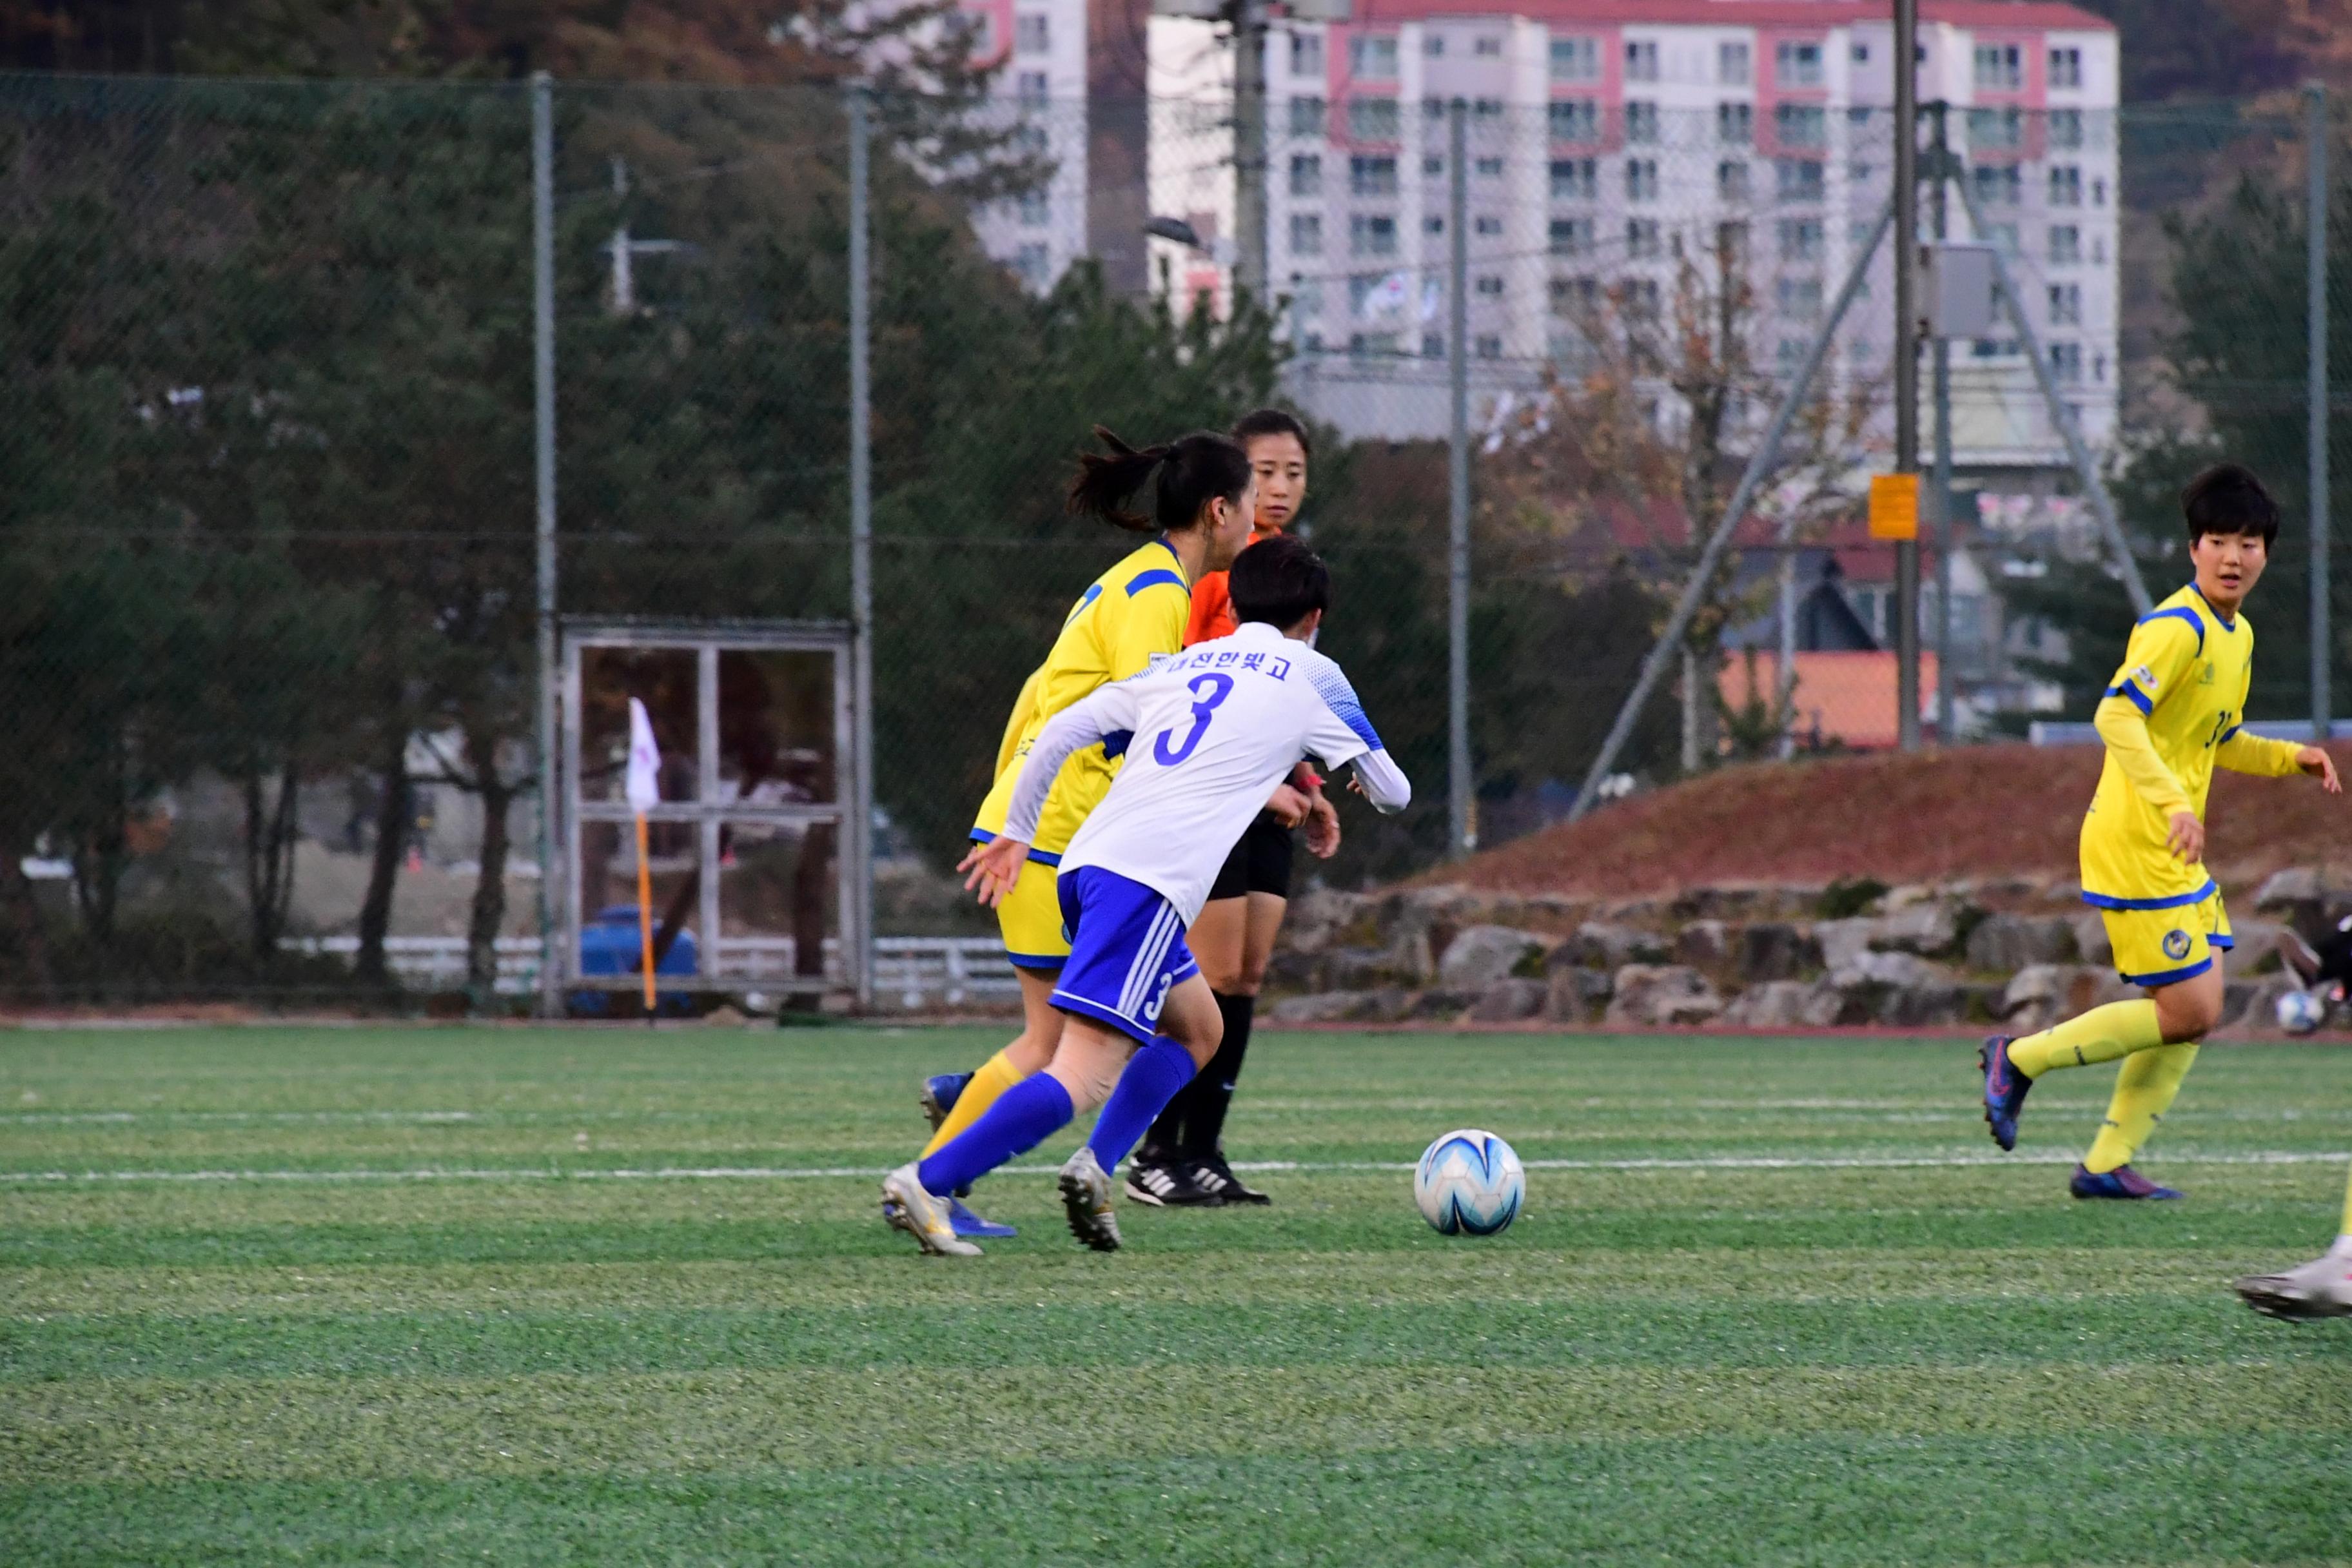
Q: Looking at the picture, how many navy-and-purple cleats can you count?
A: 2